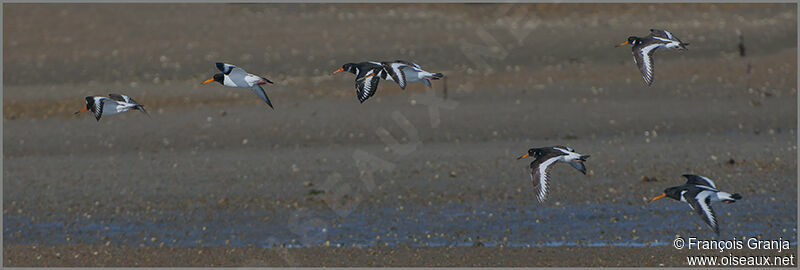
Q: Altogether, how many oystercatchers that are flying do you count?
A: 7